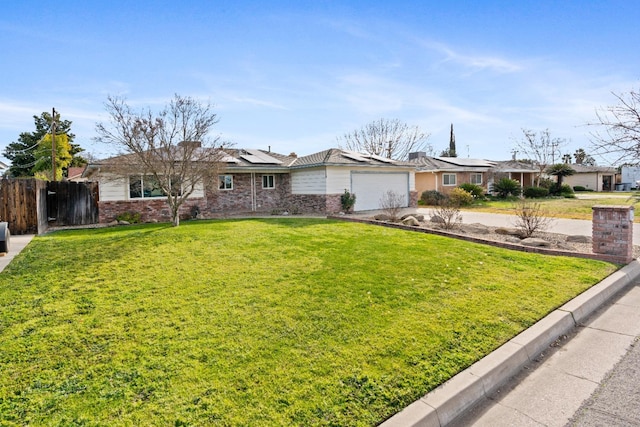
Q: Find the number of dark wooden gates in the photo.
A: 1